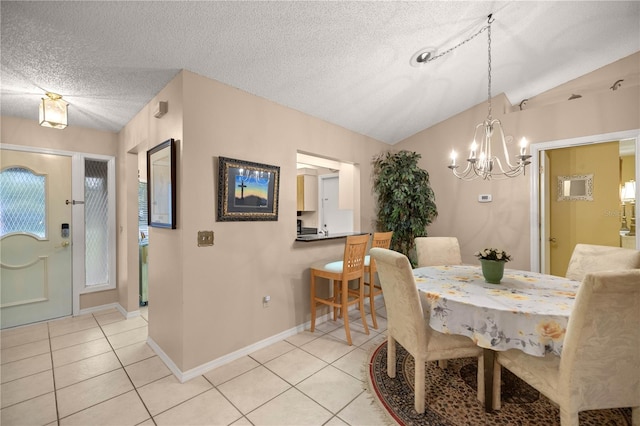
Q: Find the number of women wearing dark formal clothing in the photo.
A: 0